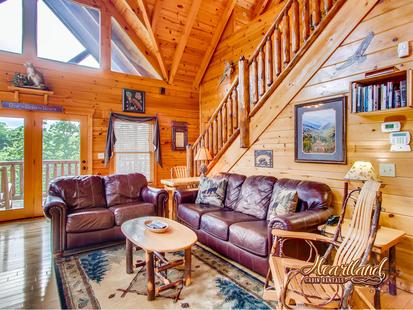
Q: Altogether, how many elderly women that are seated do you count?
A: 0